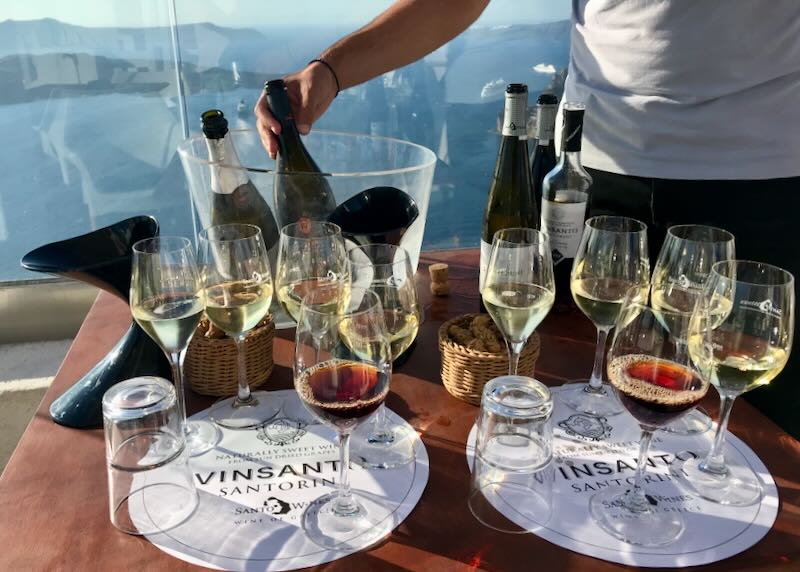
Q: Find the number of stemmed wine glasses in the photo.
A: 10